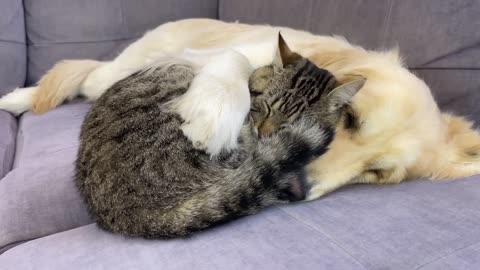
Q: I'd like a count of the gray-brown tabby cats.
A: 1